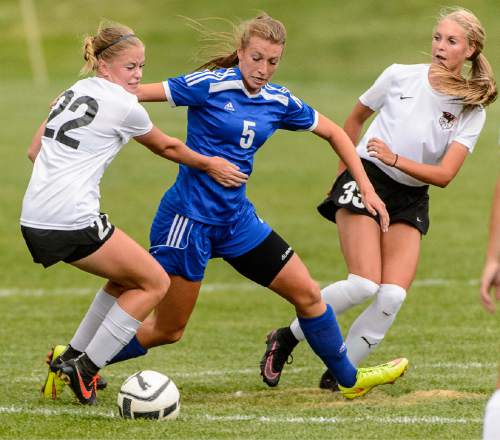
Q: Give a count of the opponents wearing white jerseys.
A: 2